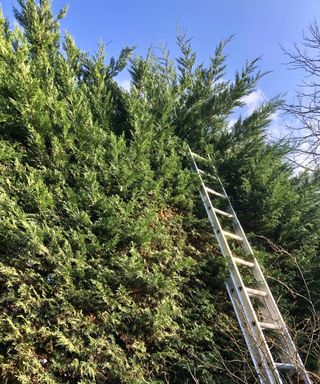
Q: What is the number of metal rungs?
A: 9